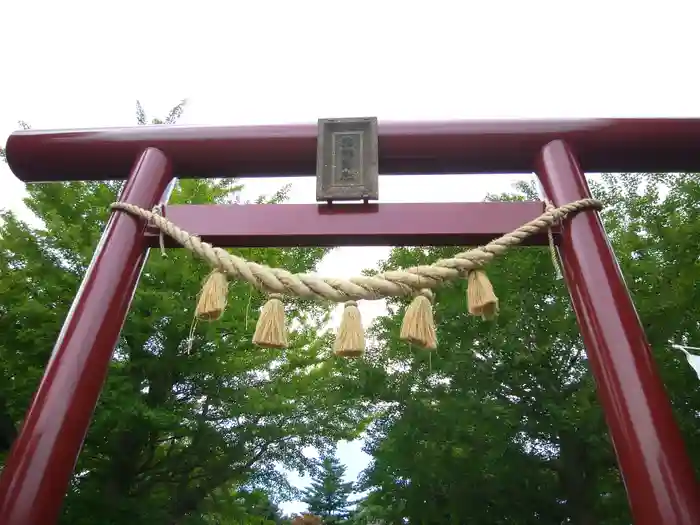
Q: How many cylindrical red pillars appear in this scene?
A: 2